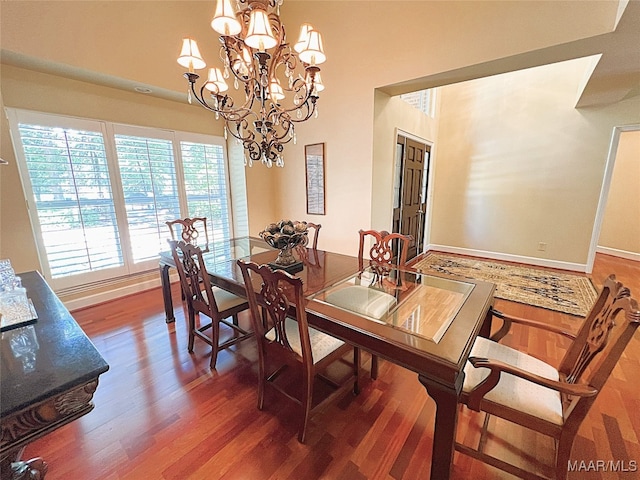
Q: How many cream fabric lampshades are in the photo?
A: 9